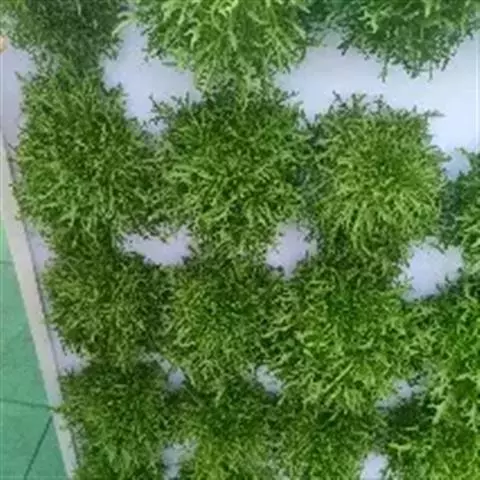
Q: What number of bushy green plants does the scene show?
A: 15